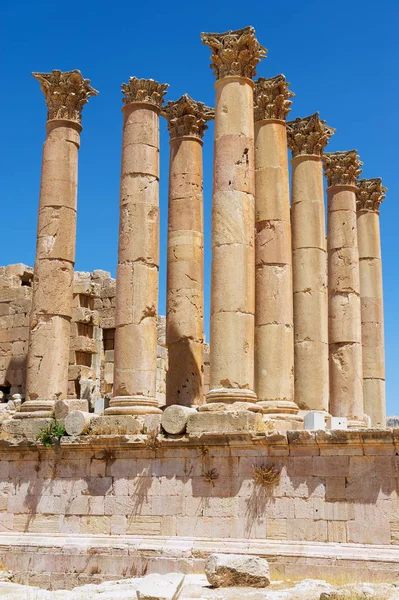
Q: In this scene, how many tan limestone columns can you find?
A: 8